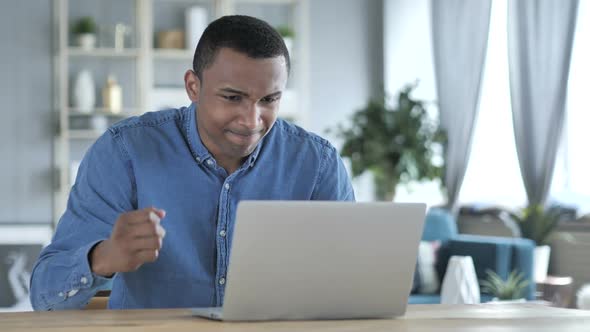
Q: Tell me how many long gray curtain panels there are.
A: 2